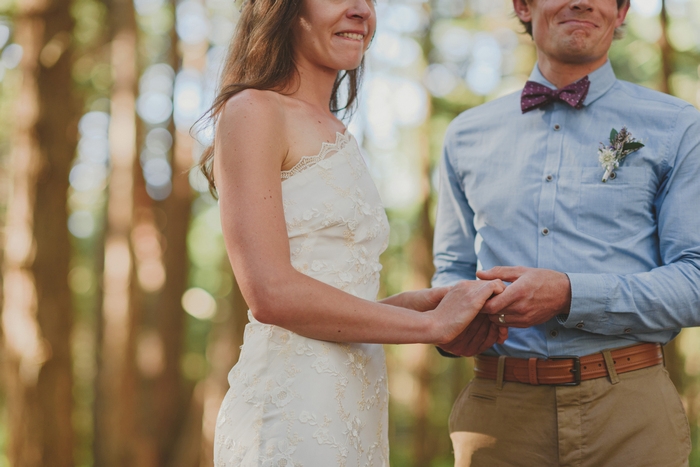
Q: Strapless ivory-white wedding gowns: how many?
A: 1